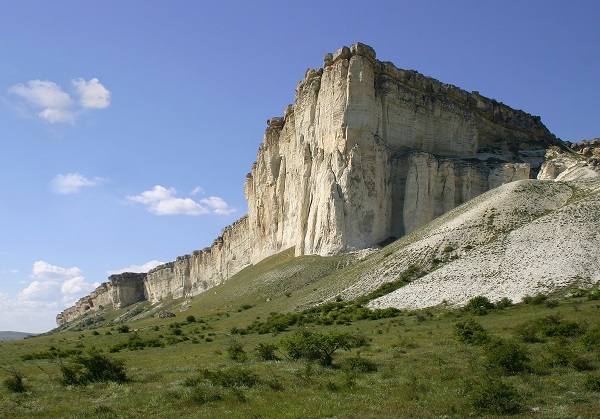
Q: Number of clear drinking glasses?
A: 0